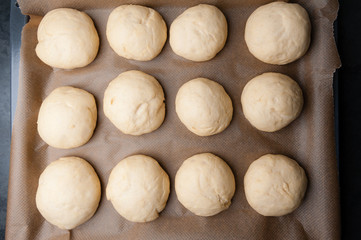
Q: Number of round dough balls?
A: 12